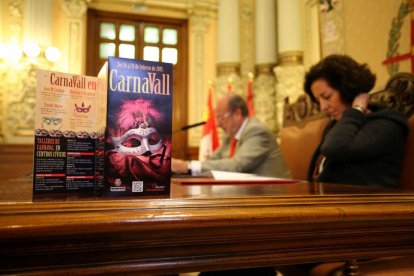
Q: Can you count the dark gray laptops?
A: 0